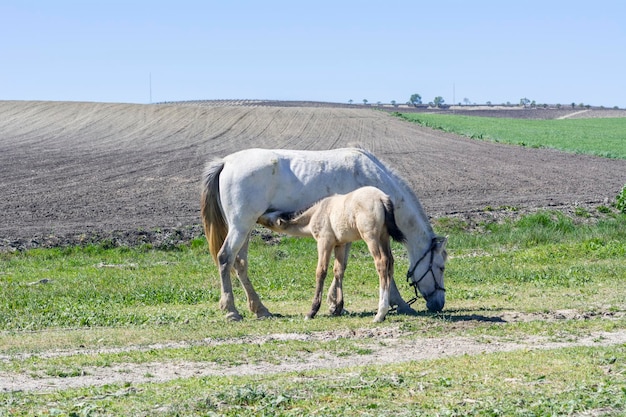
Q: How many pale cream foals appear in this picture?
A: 1